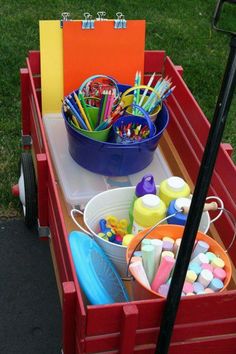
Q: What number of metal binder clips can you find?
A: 4